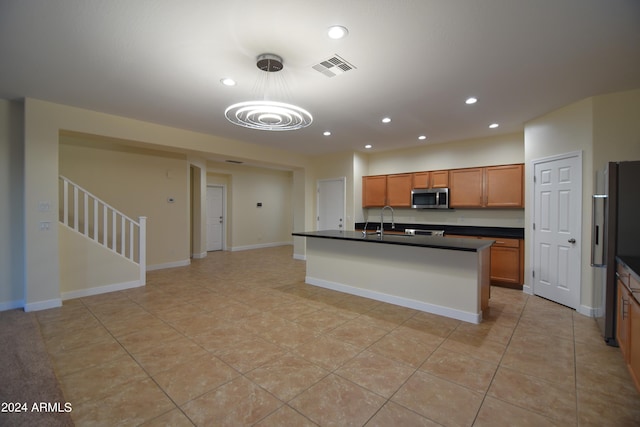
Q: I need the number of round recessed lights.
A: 8